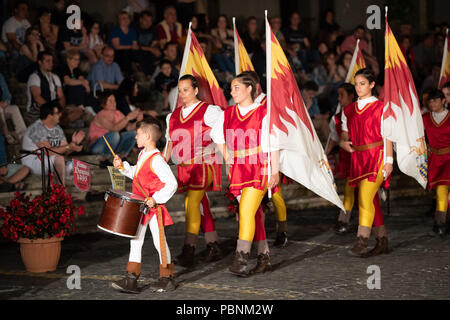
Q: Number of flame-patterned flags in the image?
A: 6